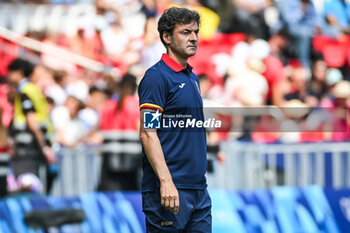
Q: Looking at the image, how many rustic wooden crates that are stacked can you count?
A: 0